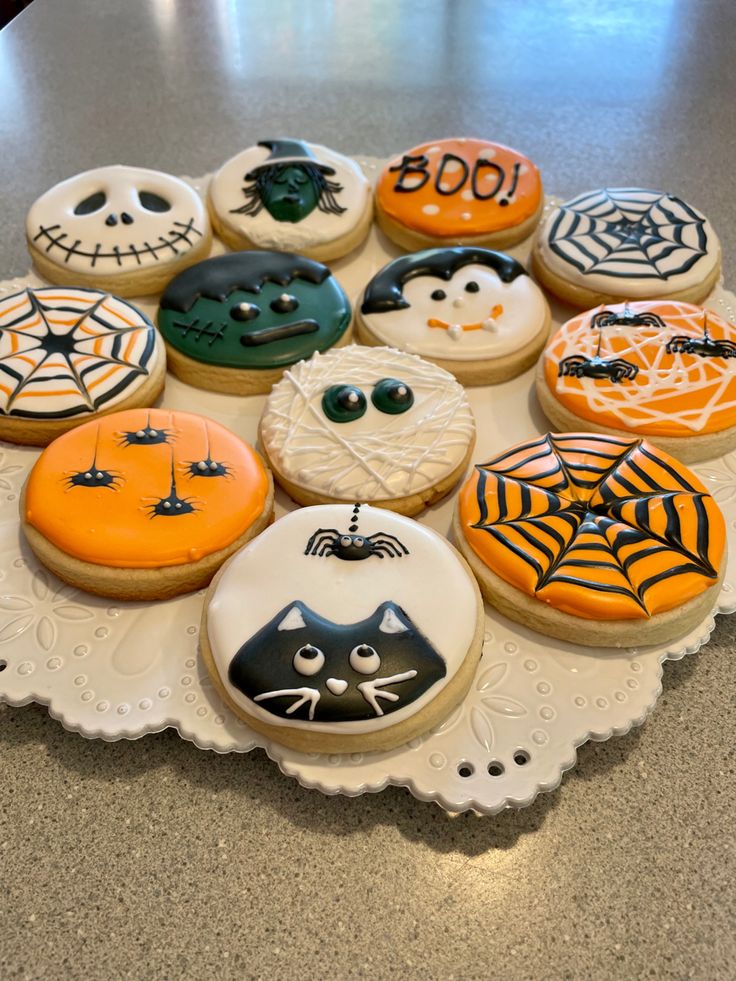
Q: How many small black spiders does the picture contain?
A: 8